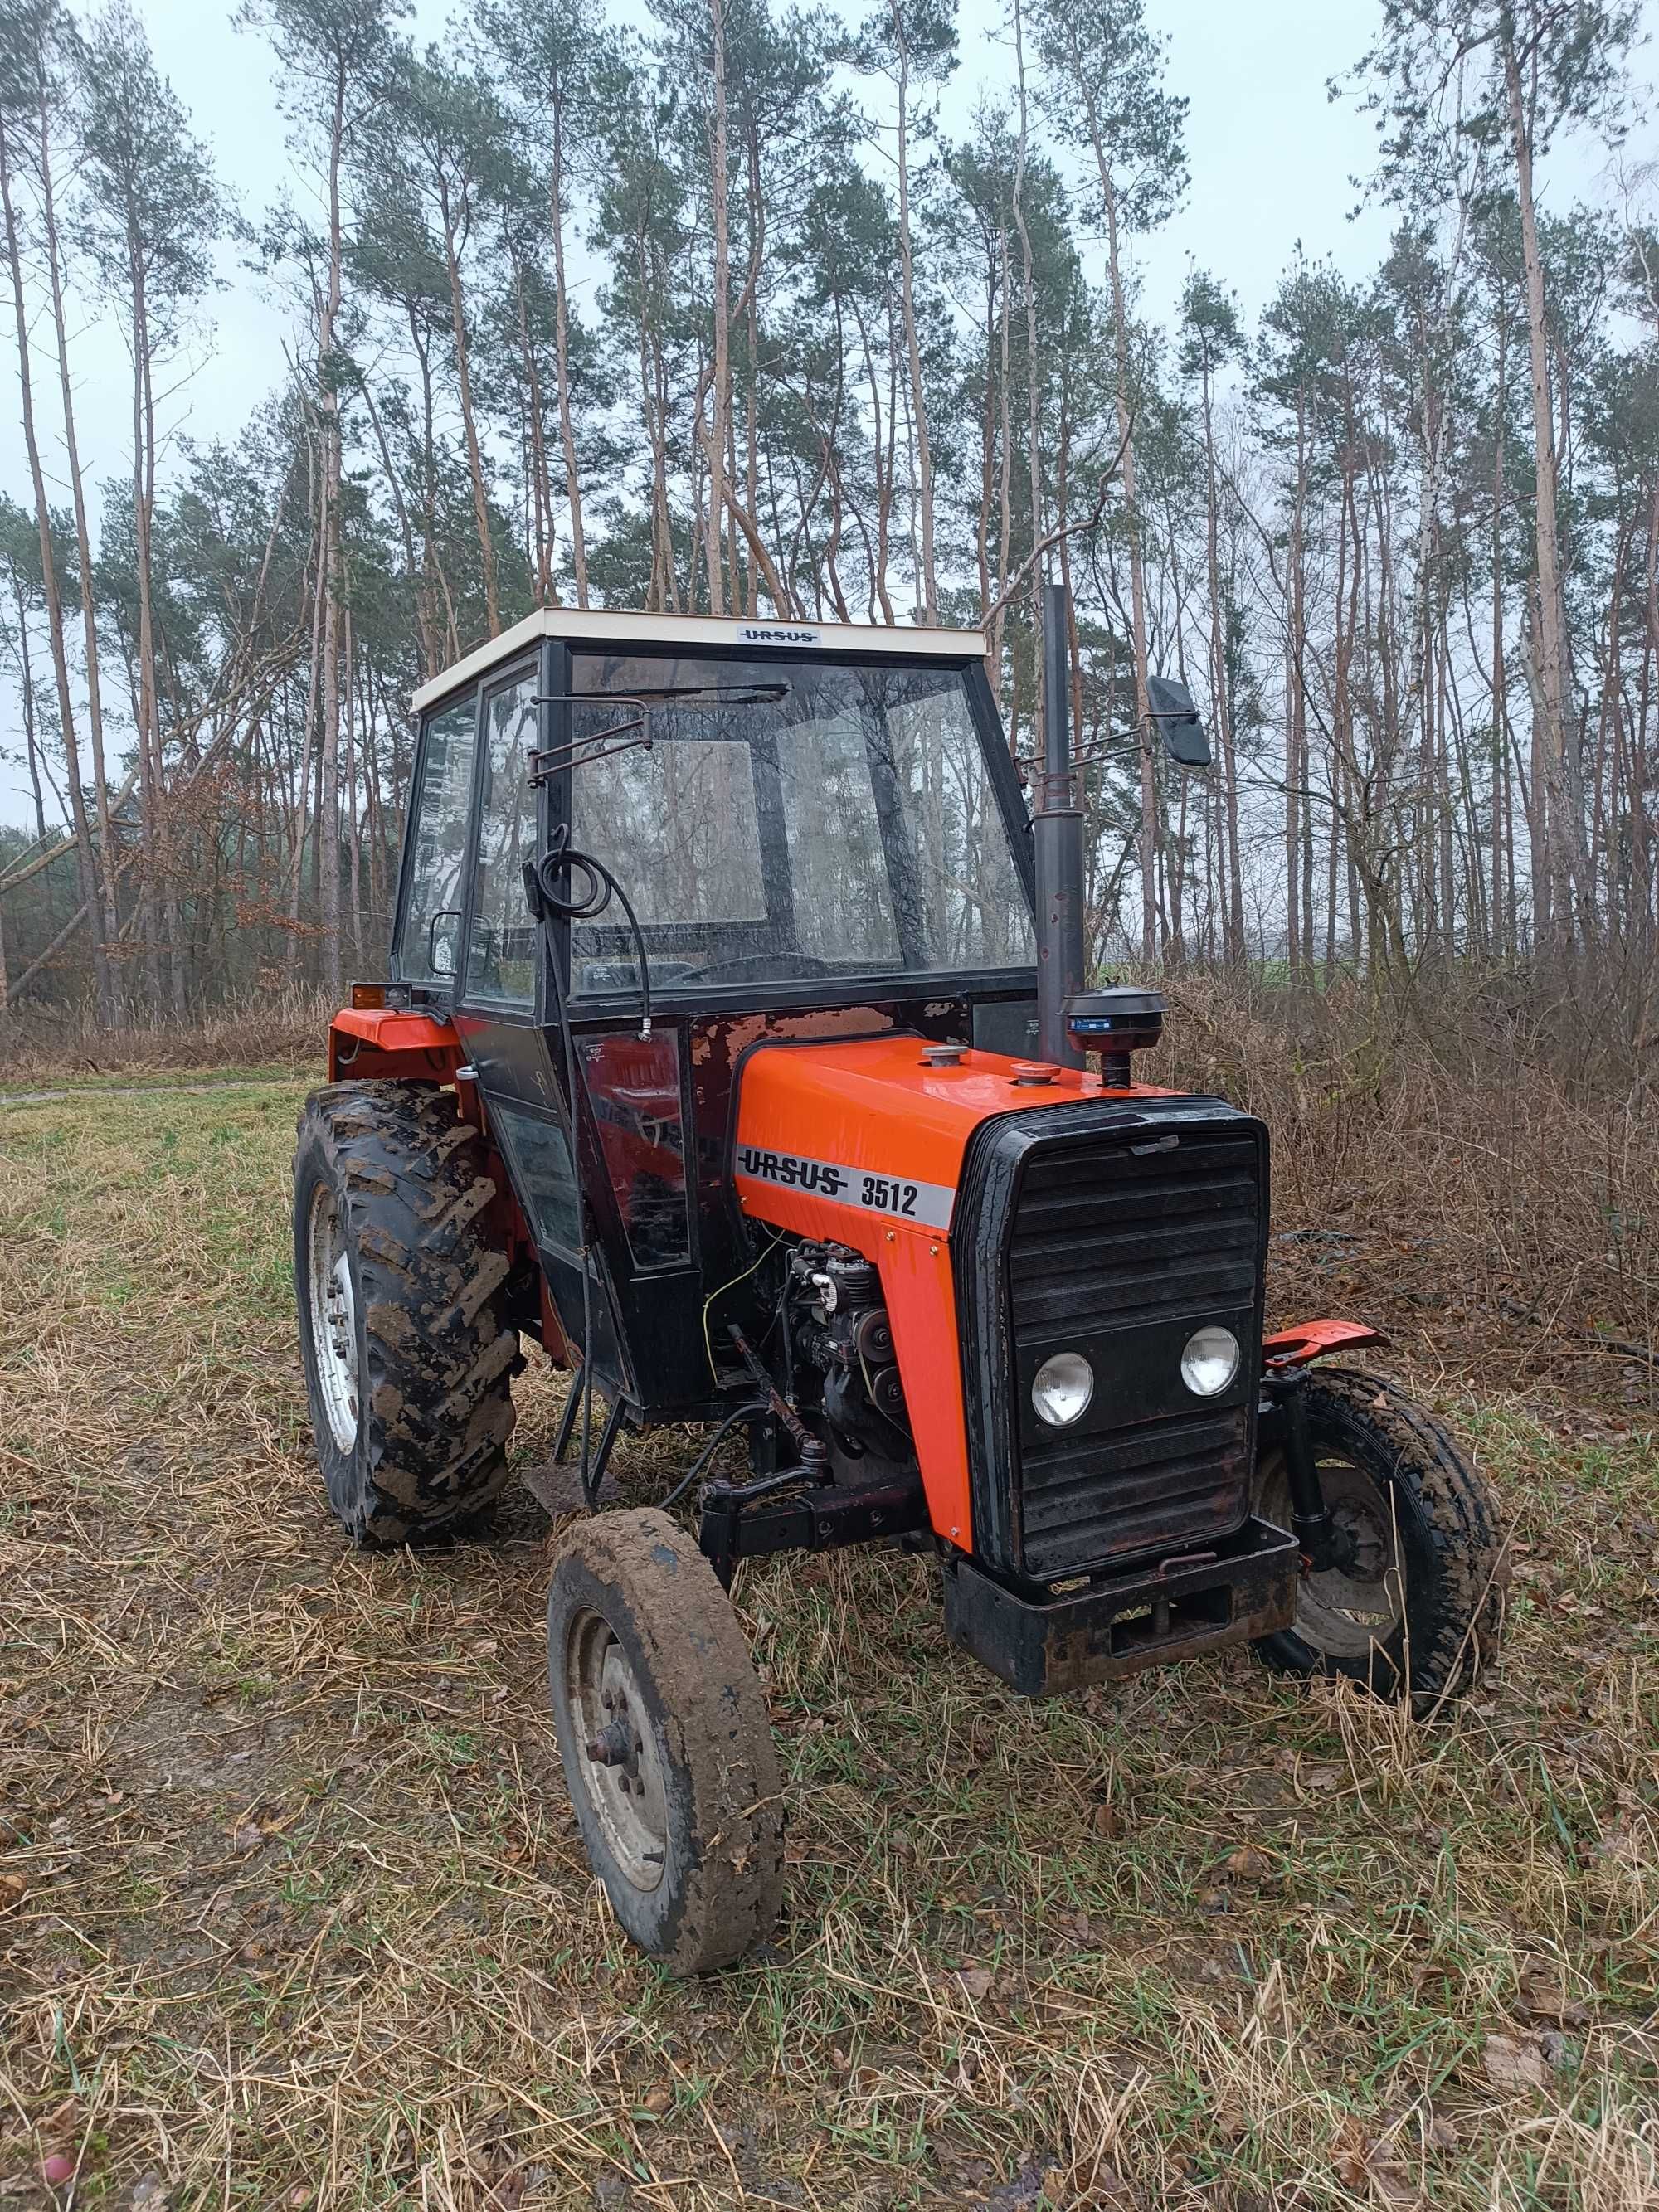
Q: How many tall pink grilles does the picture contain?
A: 0